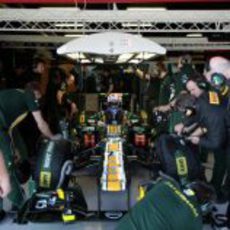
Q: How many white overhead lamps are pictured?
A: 1